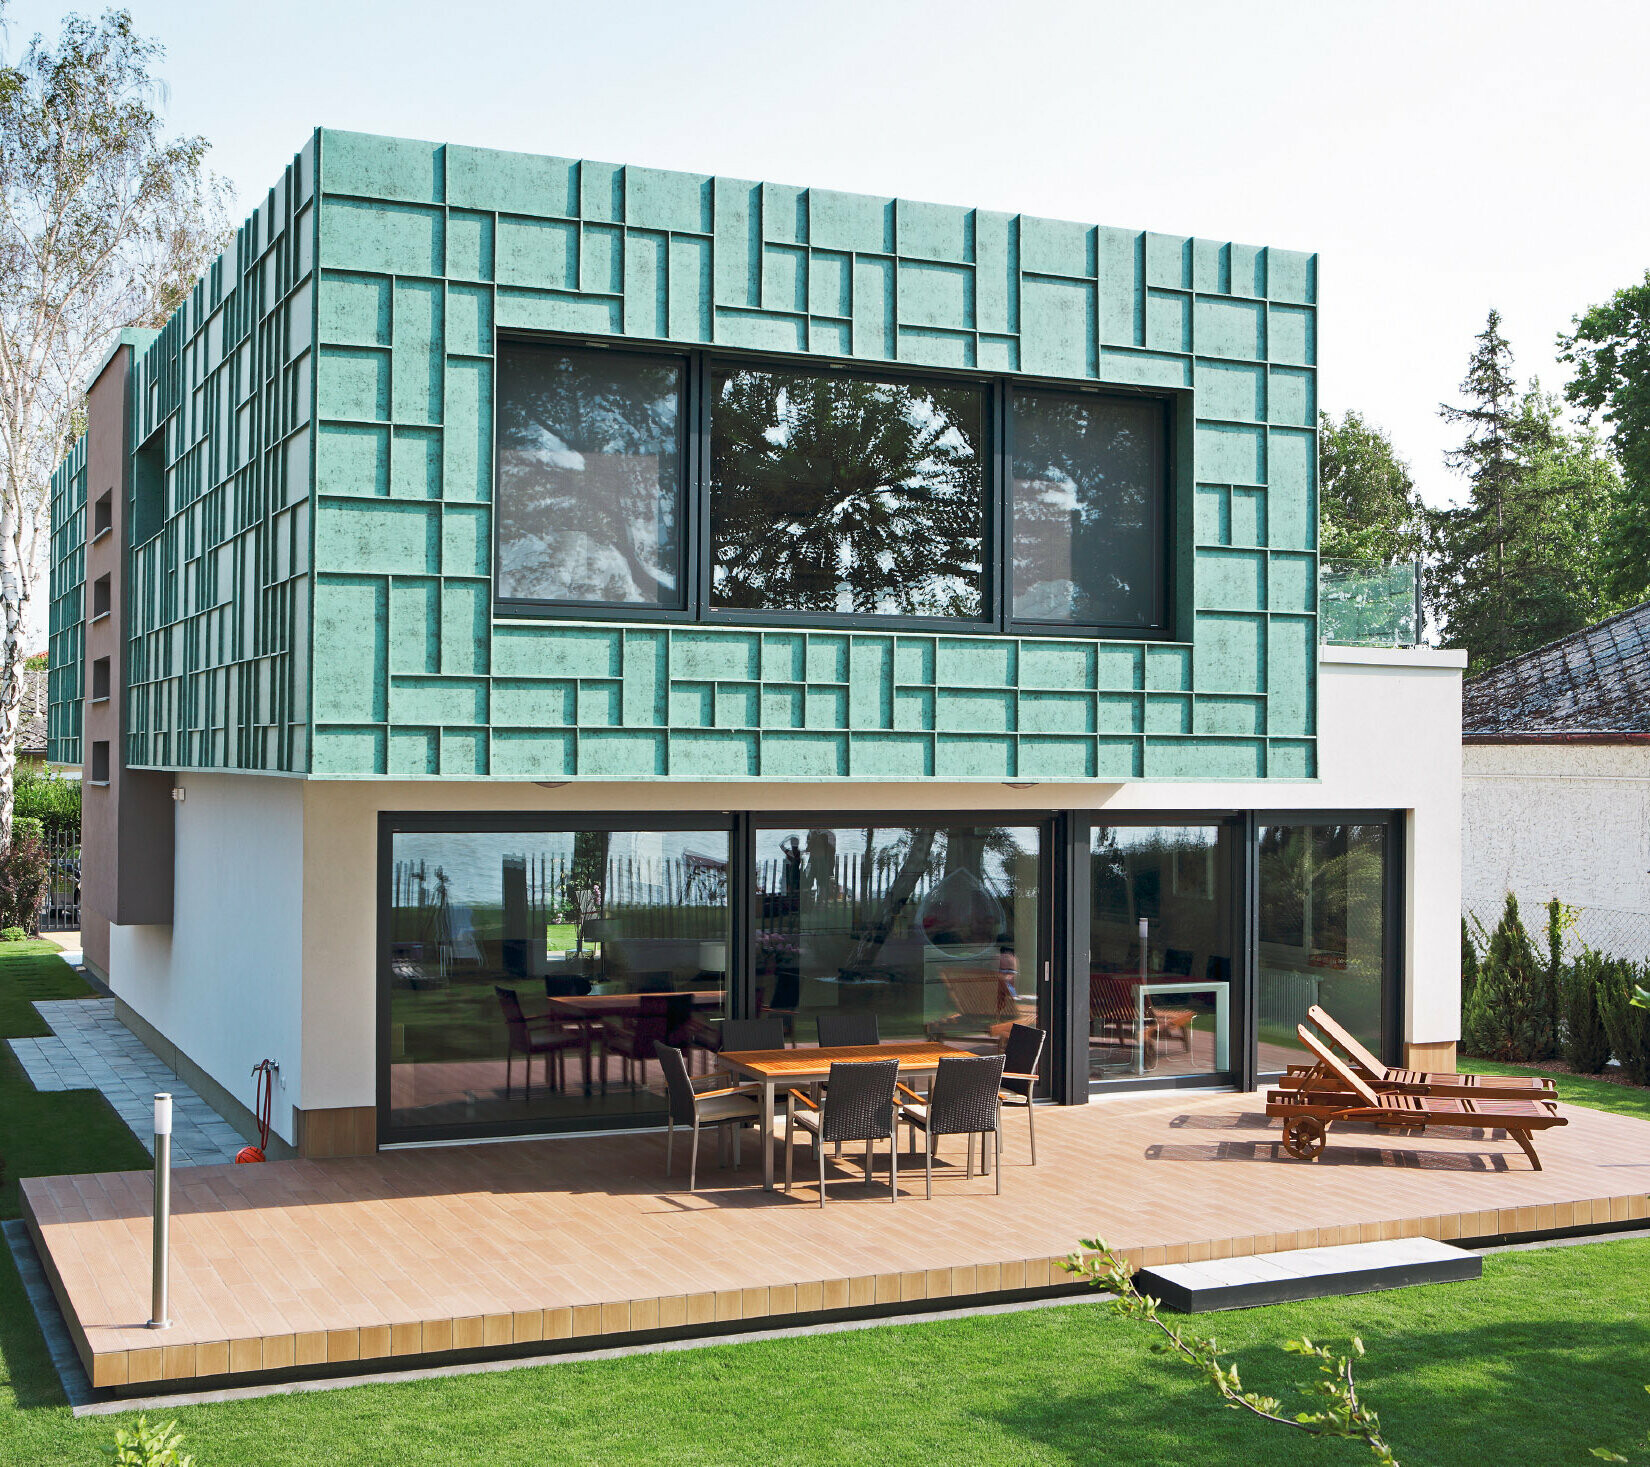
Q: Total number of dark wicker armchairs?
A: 6